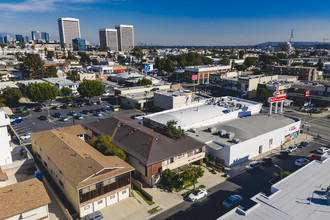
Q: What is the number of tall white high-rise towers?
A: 3